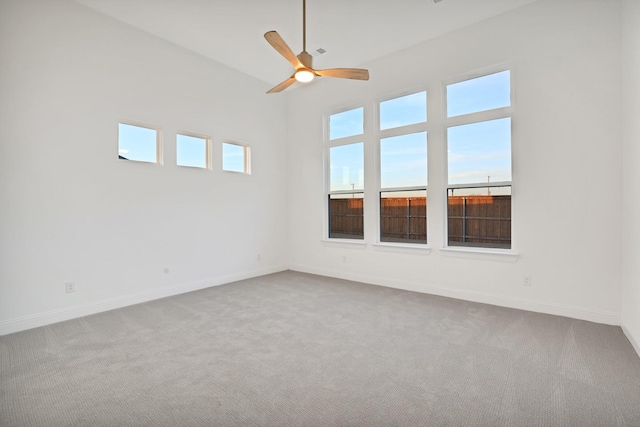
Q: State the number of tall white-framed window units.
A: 3